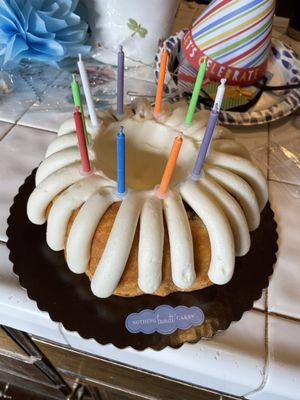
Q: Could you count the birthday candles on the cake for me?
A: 10